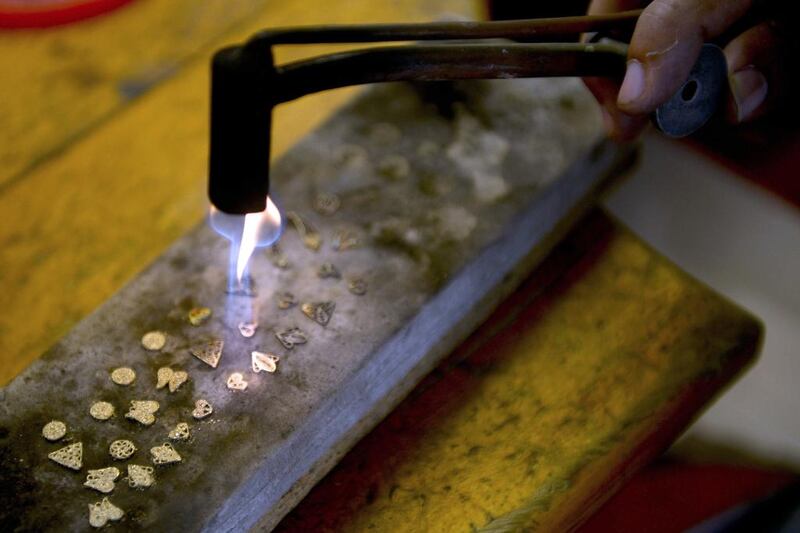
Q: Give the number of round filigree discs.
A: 5